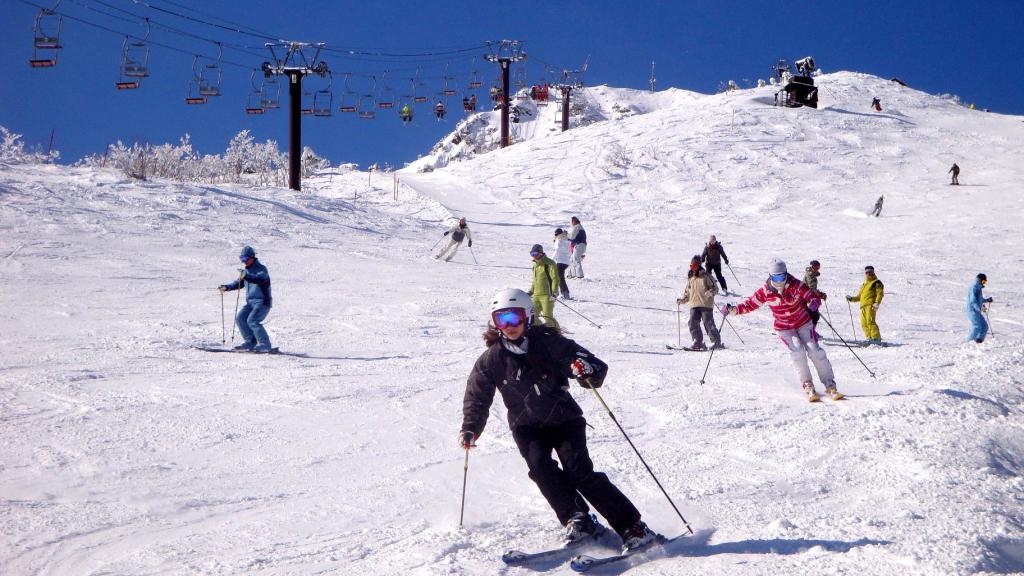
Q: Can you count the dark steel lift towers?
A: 3